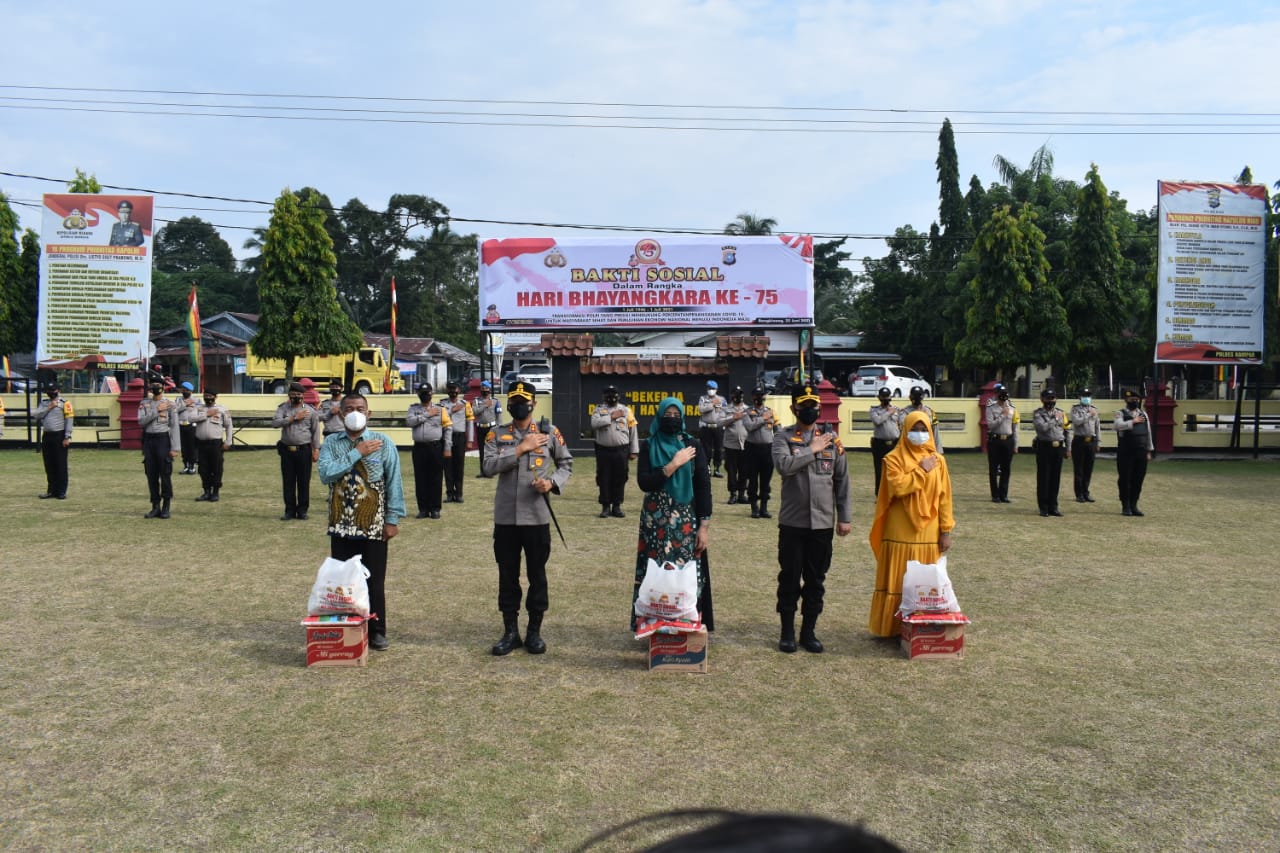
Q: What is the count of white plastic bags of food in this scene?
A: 3